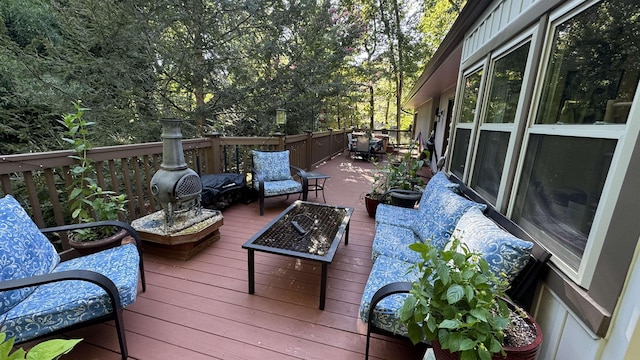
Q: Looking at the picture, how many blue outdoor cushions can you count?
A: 10